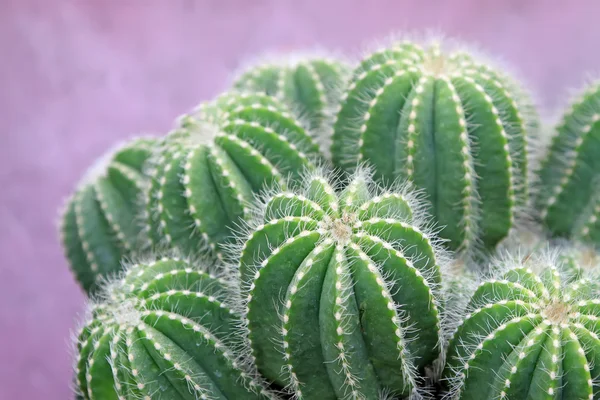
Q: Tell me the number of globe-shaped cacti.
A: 8